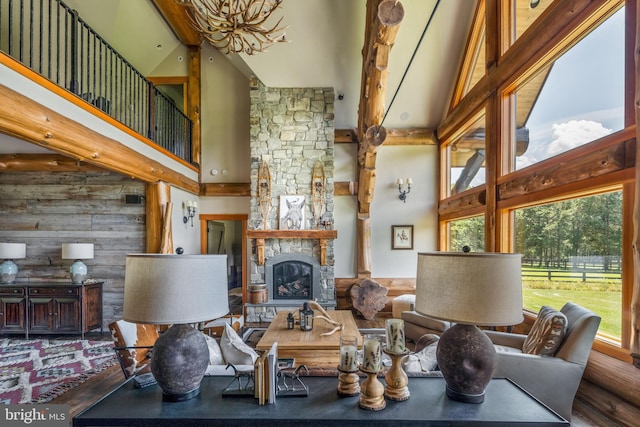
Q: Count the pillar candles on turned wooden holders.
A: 3